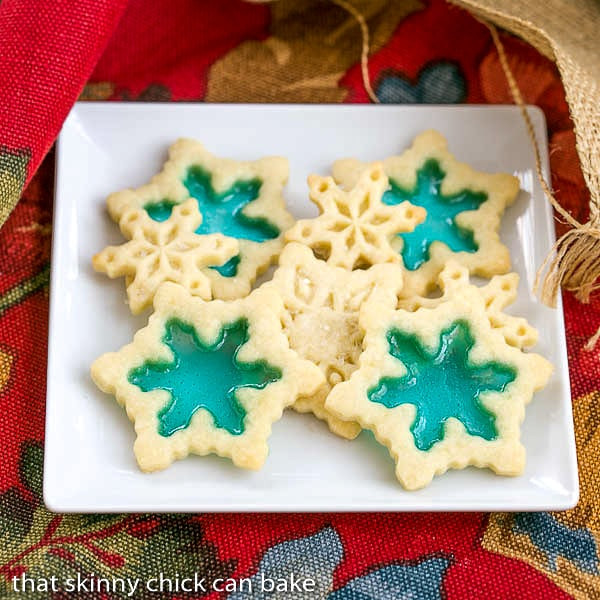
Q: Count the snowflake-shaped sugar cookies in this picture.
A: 8